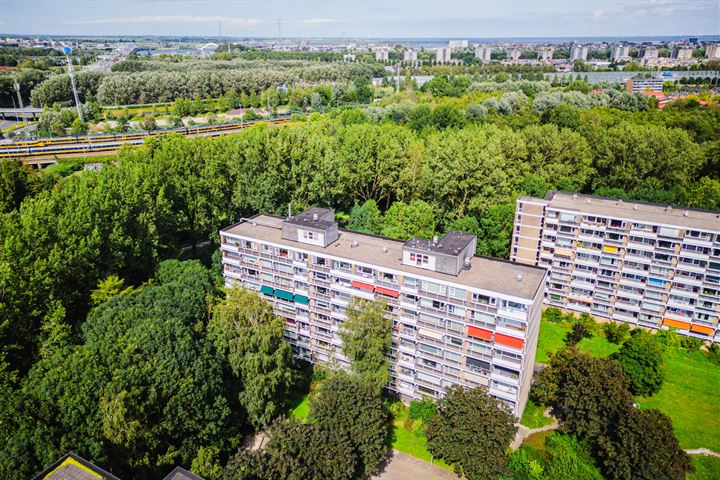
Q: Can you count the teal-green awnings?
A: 3